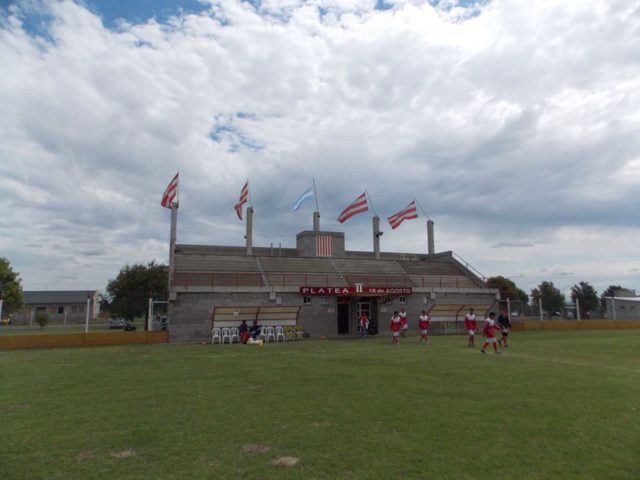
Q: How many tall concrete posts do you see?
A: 5